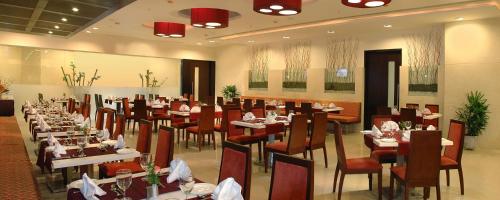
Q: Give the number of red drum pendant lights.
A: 4